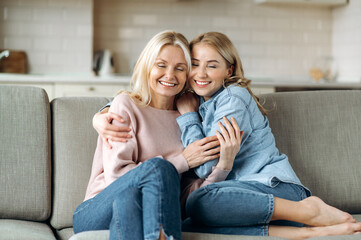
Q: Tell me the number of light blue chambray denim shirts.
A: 1